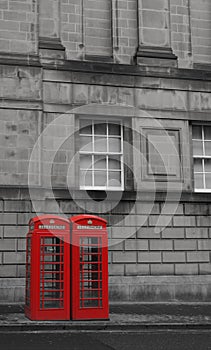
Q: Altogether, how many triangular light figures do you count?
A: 2